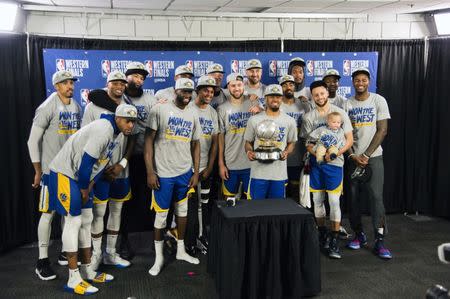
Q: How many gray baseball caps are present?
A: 15